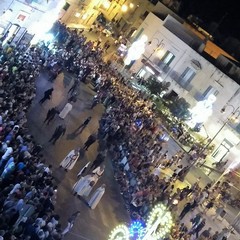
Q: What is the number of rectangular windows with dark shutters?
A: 3